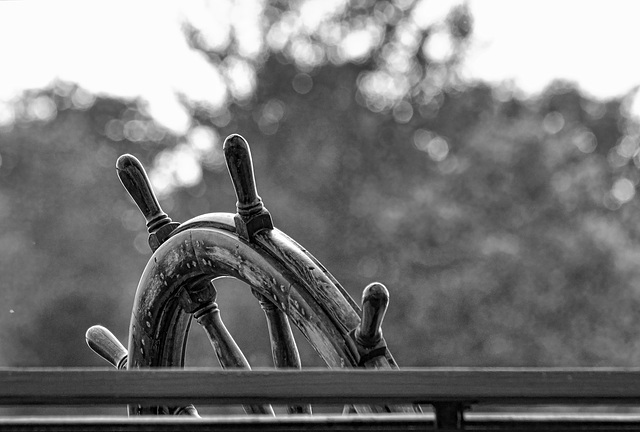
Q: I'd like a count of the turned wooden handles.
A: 4